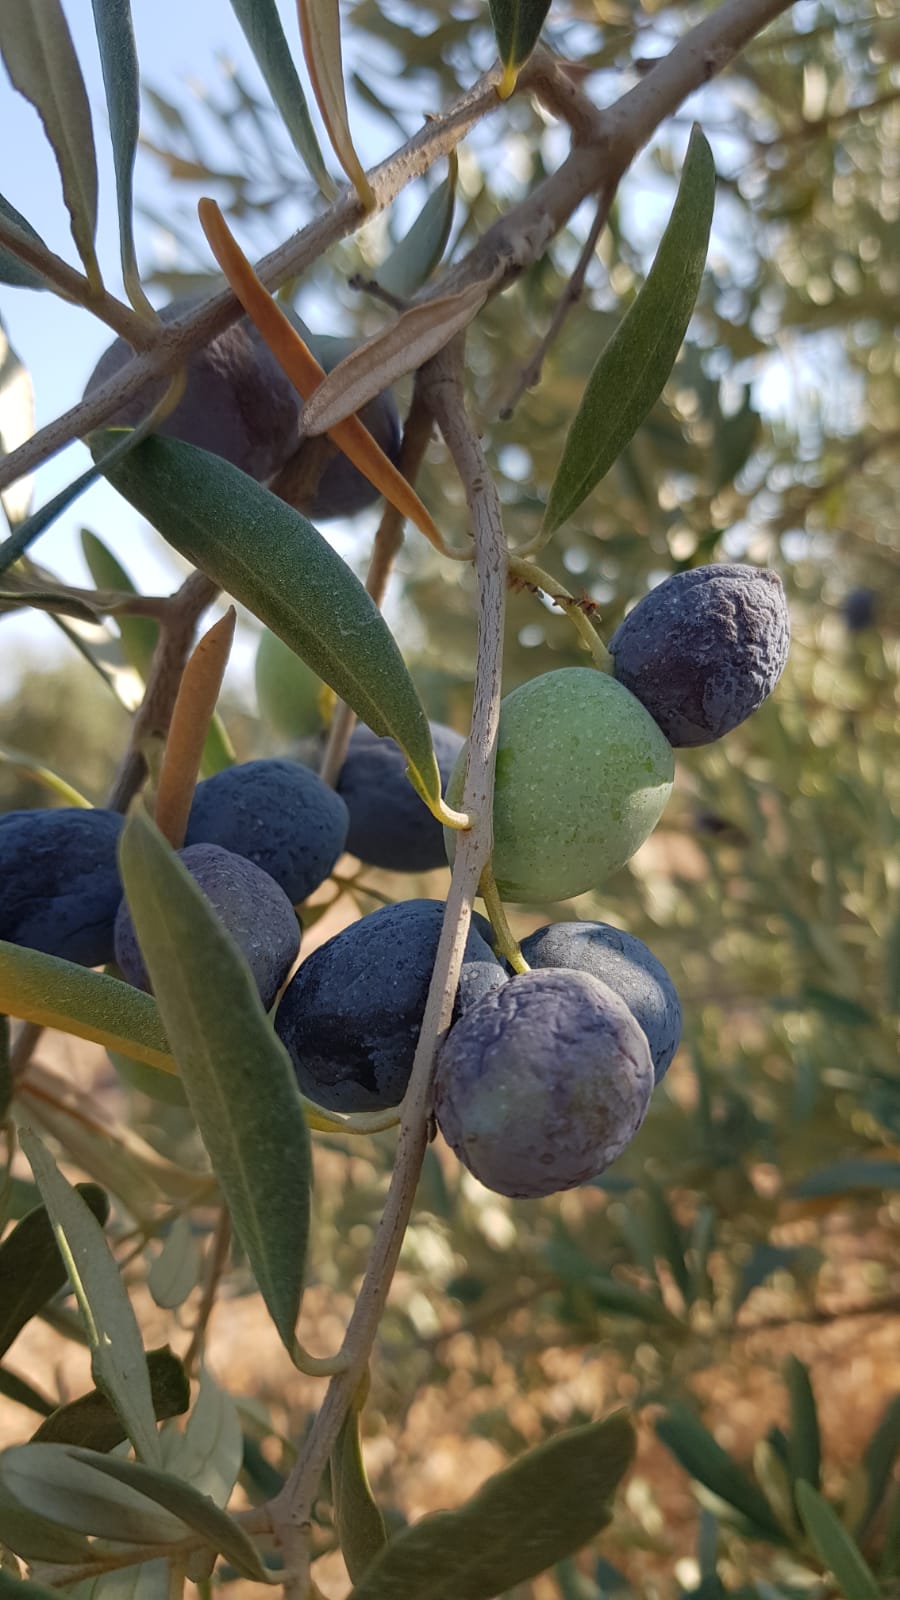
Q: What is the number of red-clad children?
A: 0